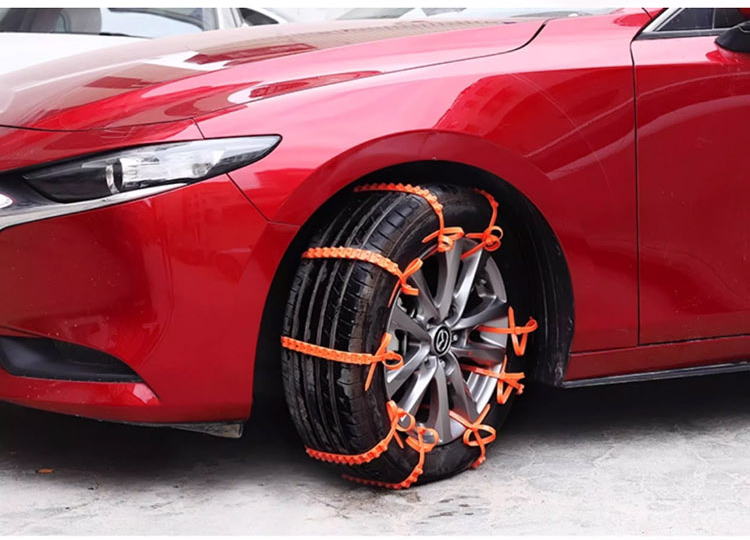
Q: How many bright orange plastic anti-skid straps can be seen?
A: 9